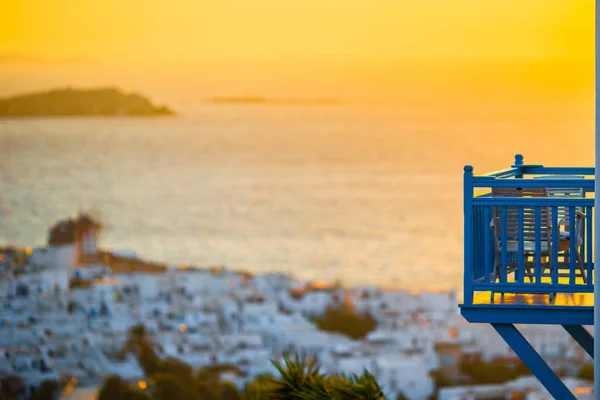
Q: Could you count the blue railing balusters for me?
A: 7